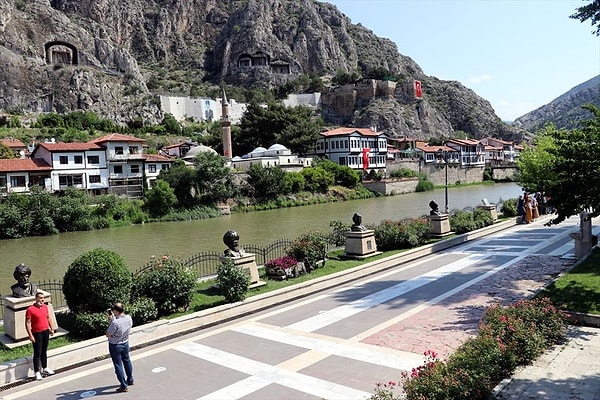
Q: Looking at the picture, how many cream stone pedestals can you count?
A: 5